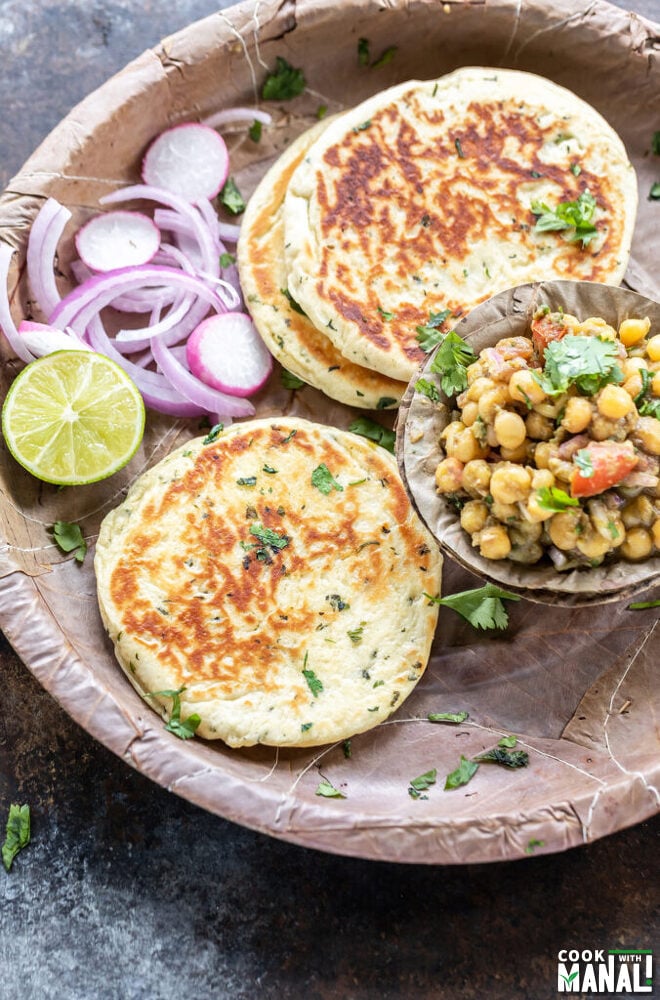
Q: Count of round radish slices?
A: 3